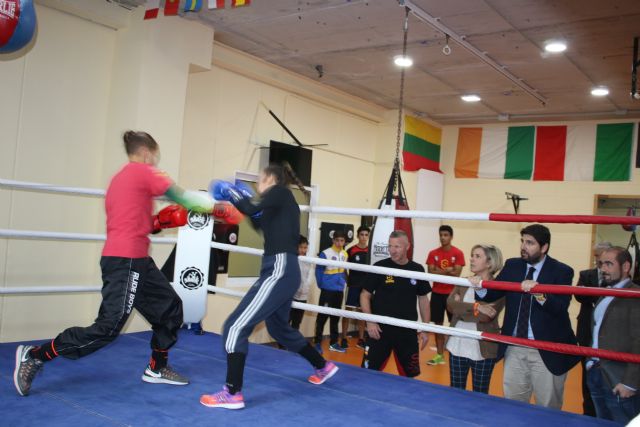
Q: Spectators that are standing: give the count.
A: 9